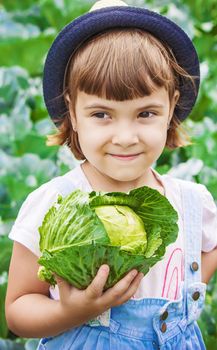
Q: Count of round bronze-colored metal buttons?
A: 4